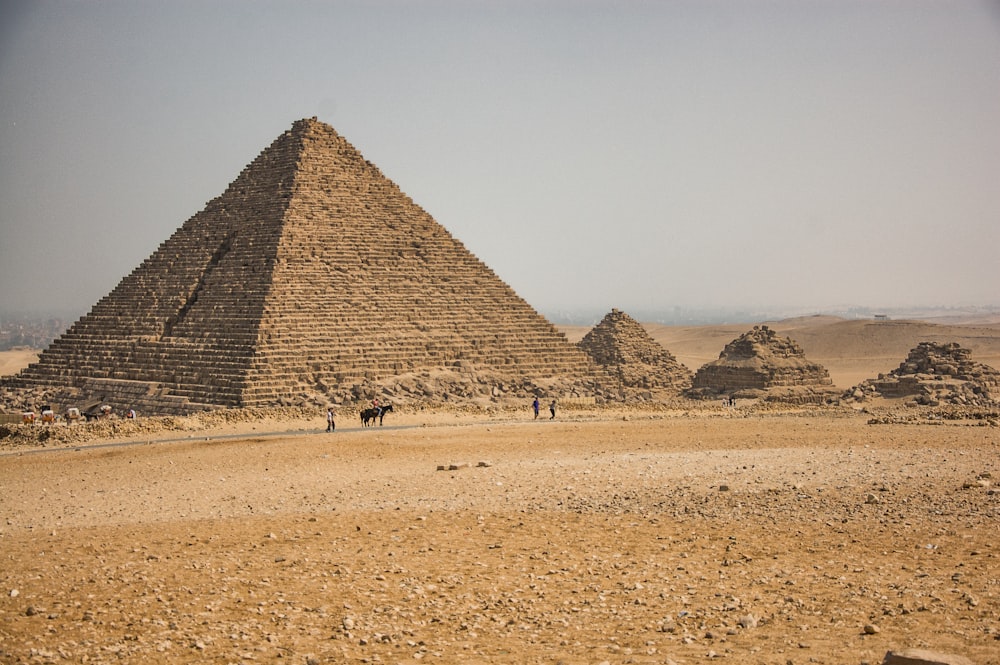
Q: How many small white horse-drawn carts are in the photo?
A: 3